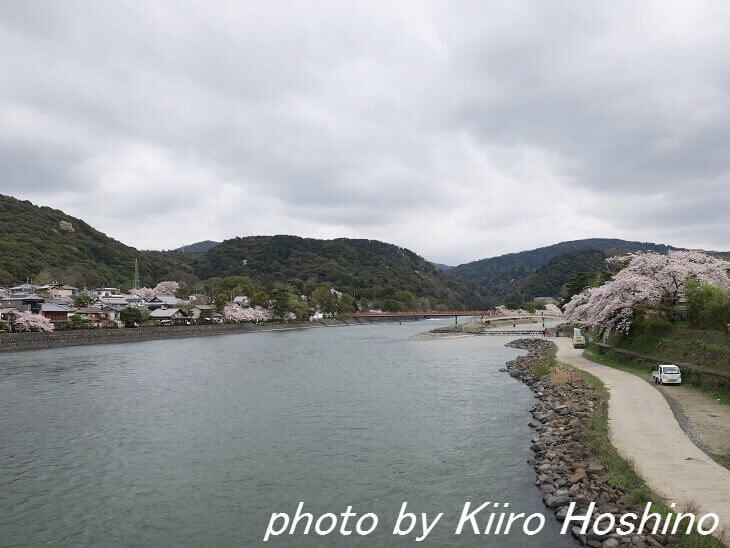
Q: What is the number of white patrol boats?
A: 0